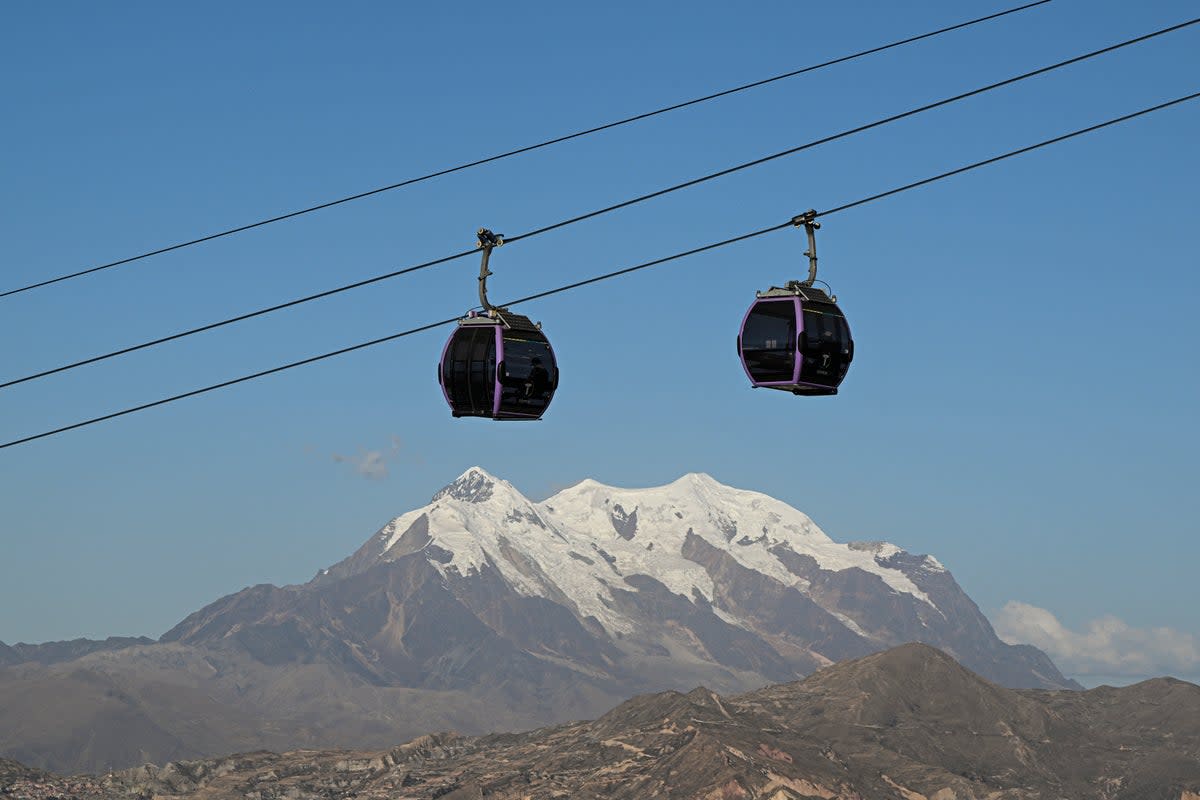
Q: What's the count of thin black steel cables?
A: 3